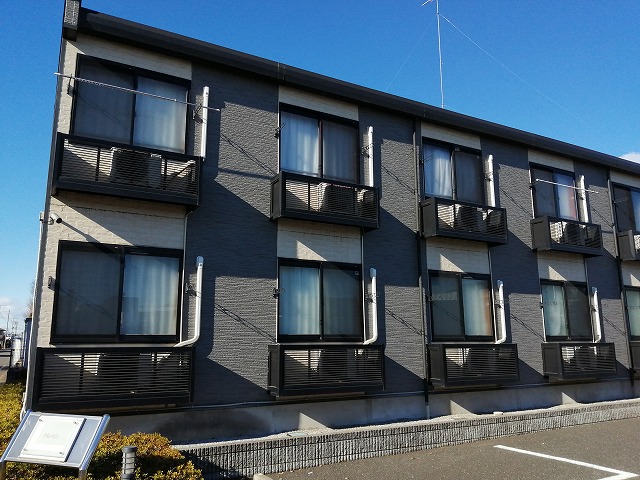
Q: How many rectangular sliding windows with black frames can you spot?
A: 10